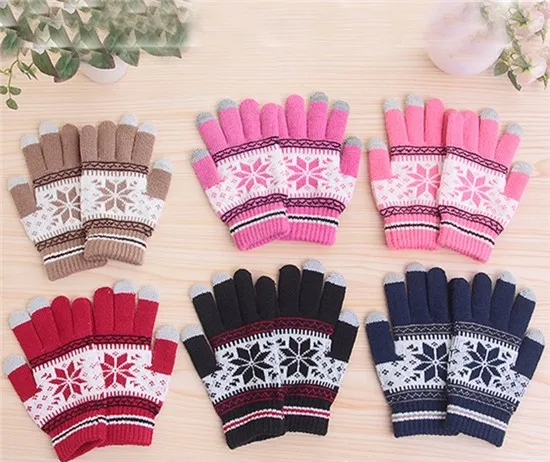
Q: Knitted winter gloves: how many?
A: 12